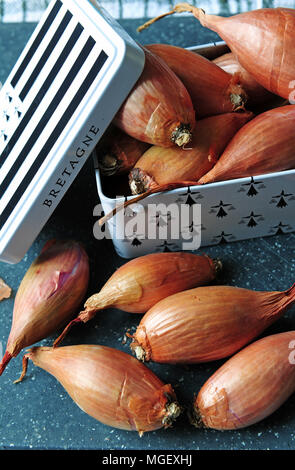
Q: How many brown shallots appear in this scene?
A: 12